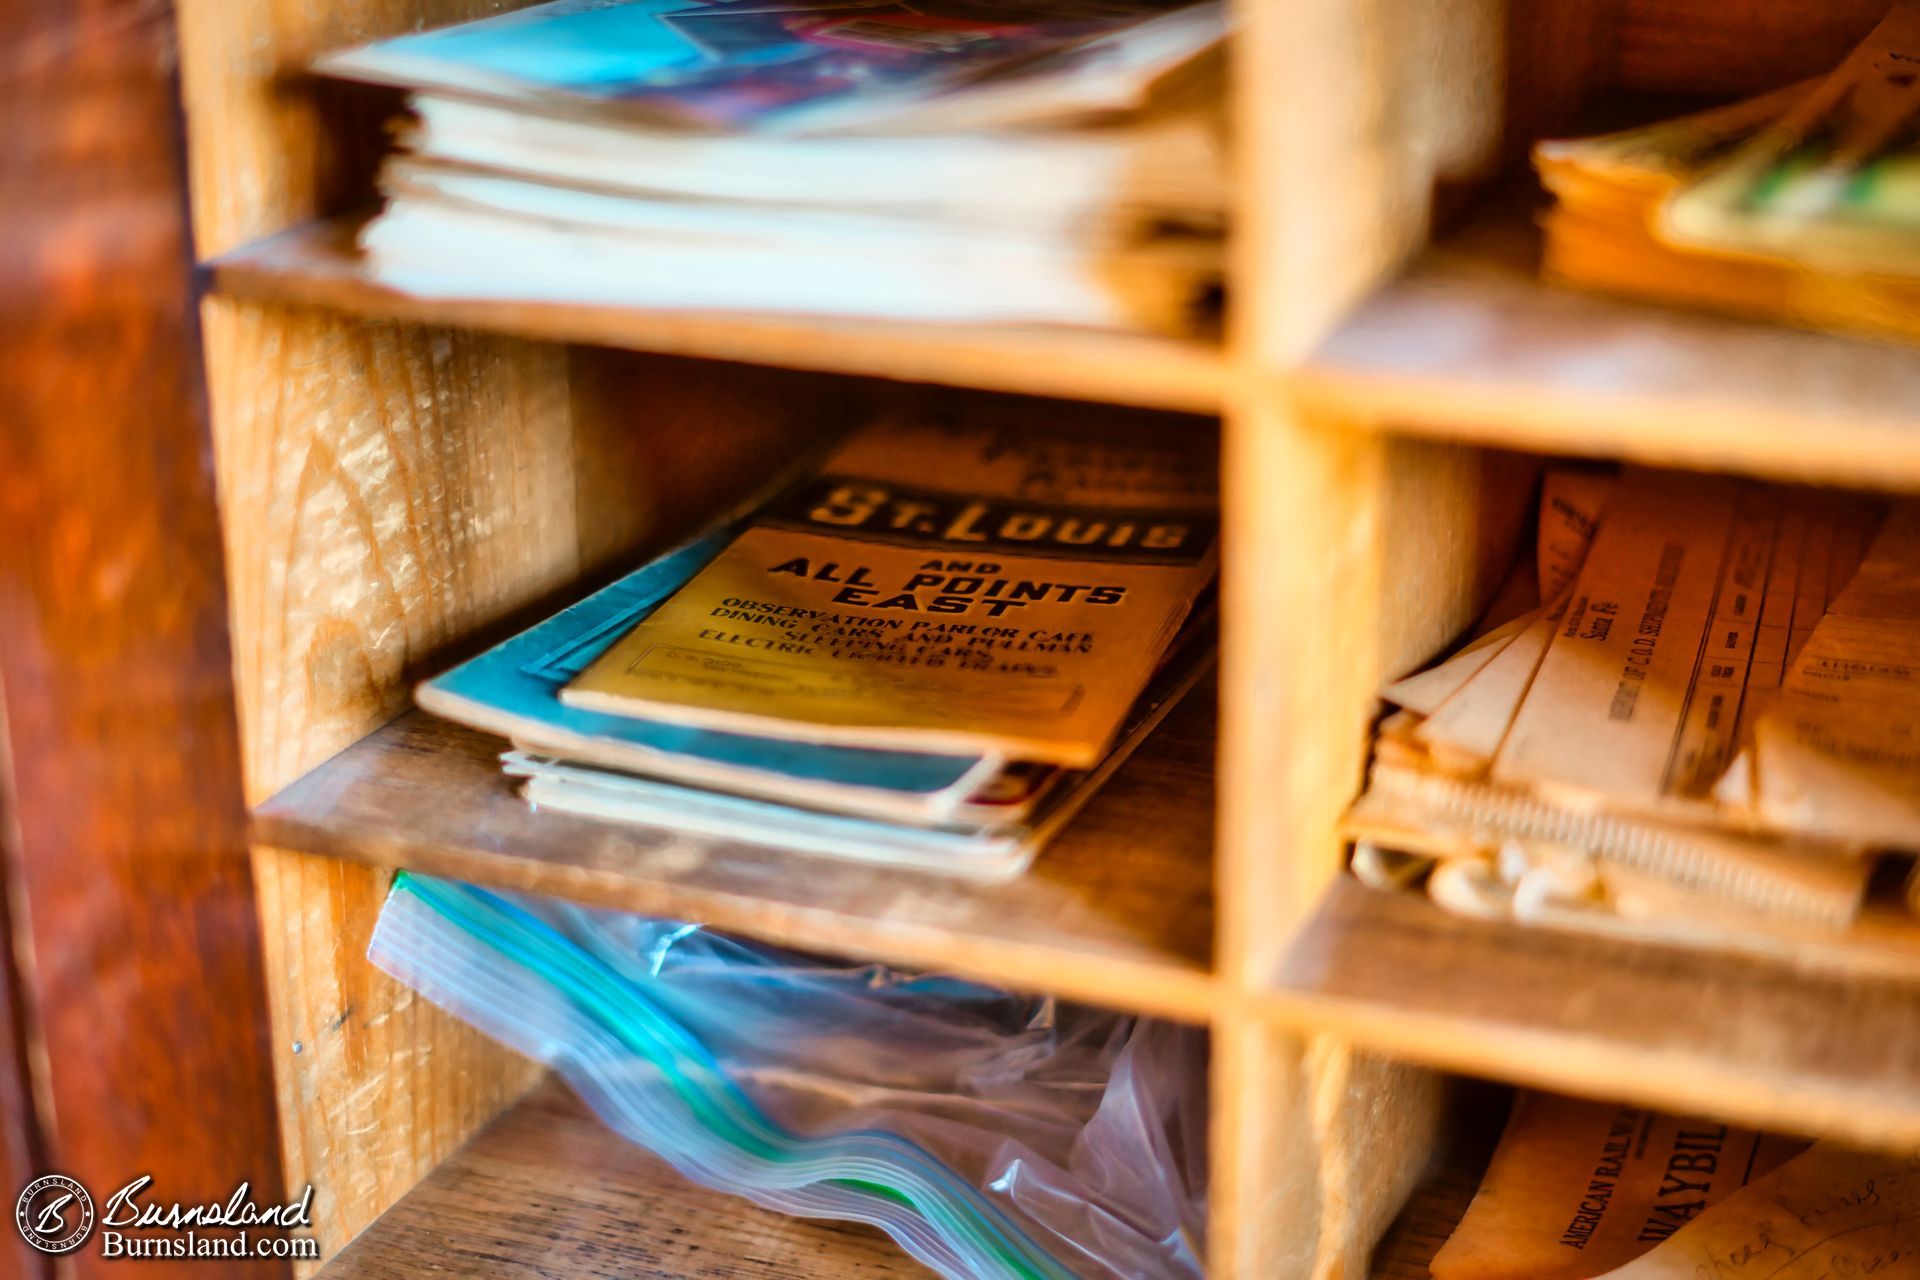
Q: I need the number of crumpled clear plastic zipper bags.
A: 1